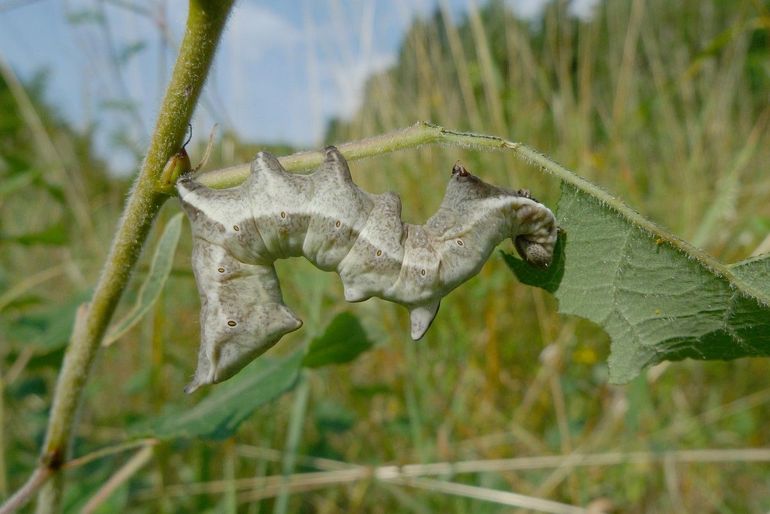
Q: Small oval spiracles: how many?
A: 8